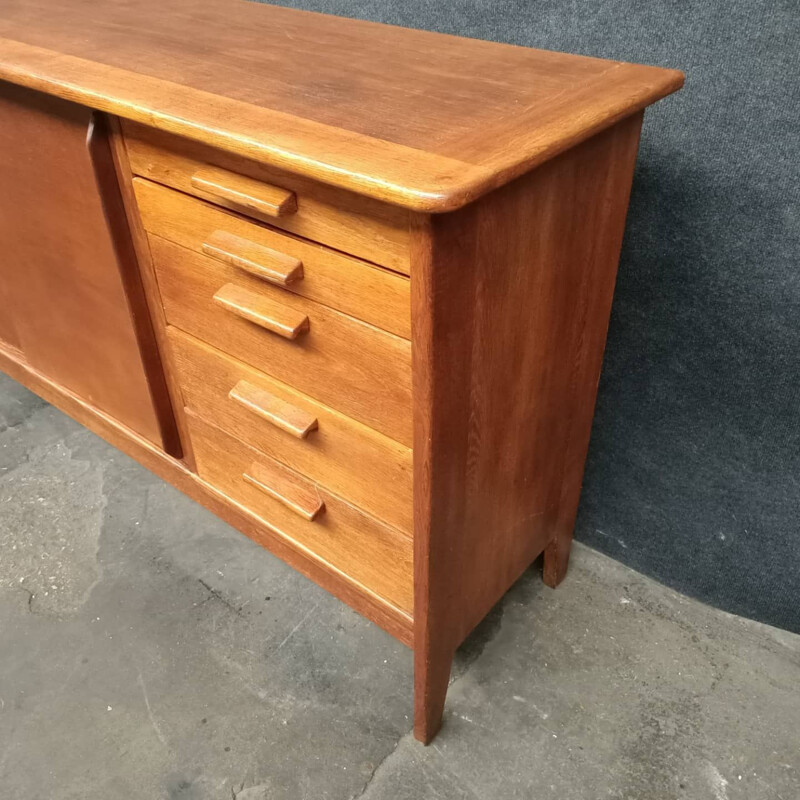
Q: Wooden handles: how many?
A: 5